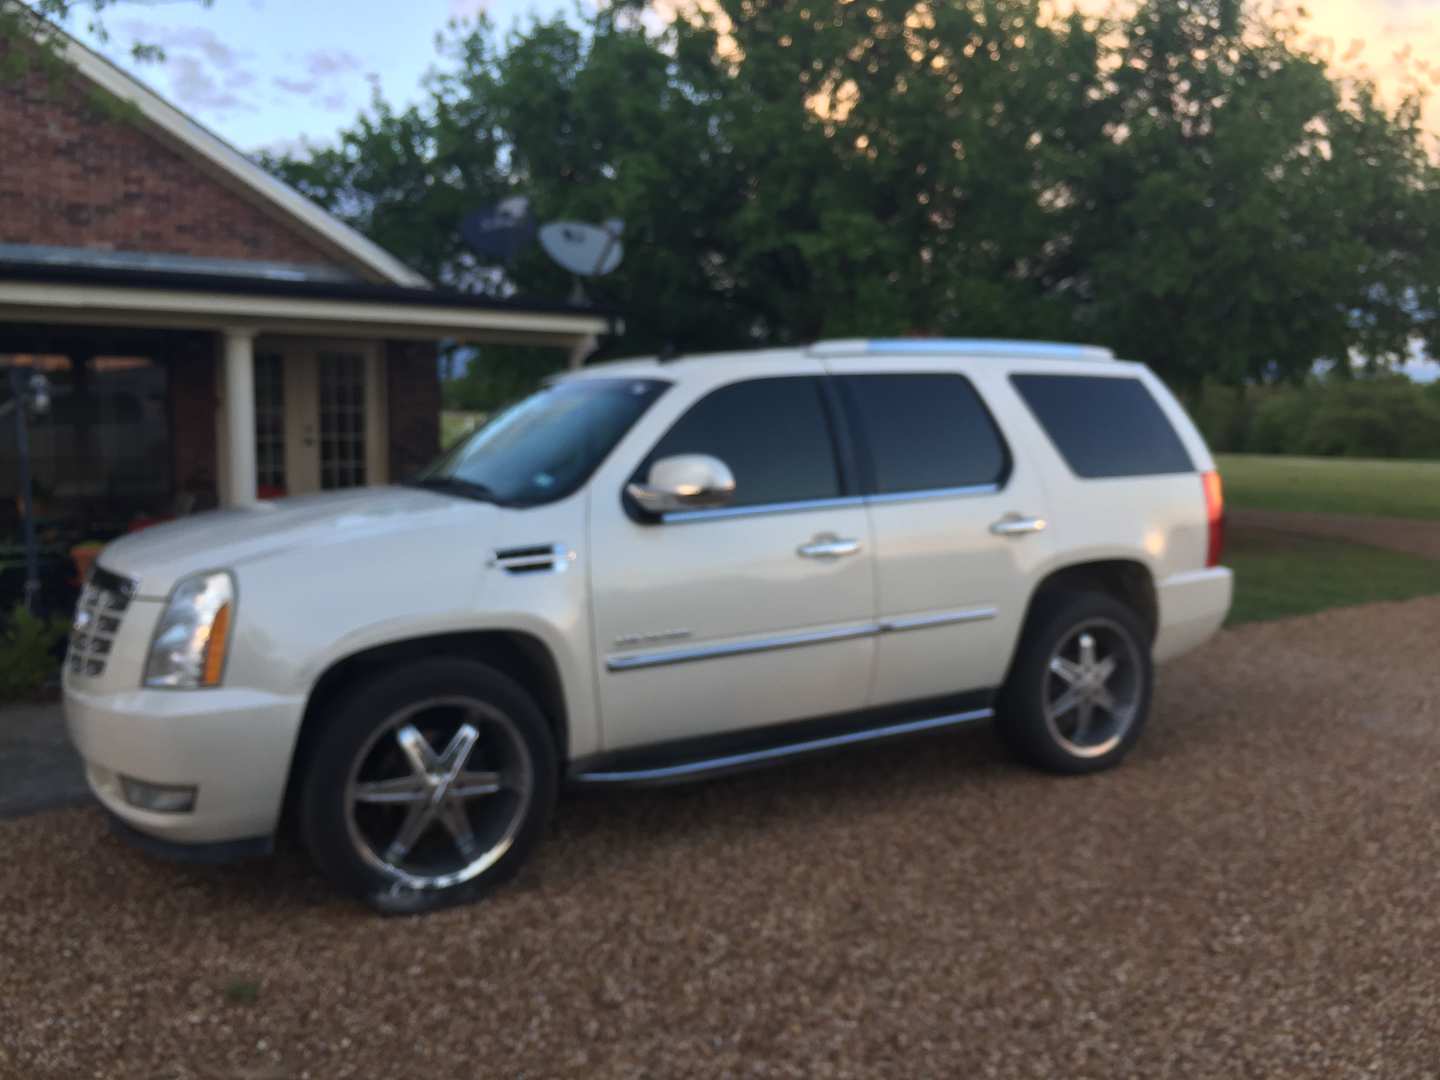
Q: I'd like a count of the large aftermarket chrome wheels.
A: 2